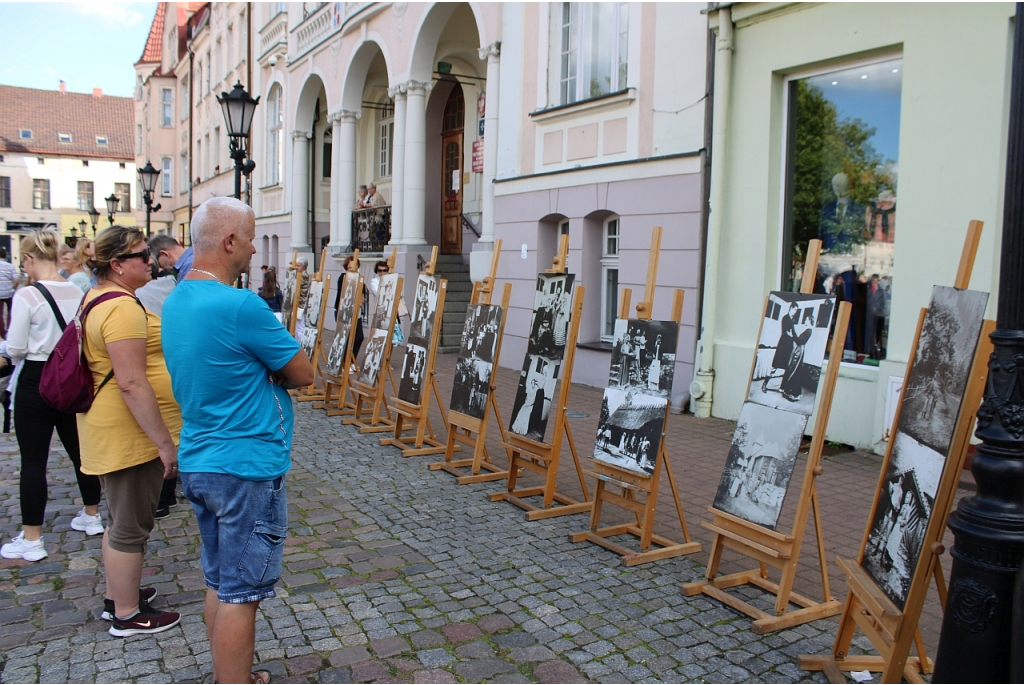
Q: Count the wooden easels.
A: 10